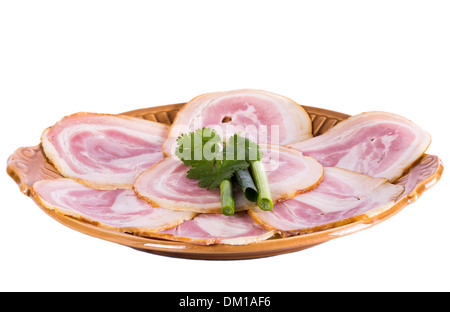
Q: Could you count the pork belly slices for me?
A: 7